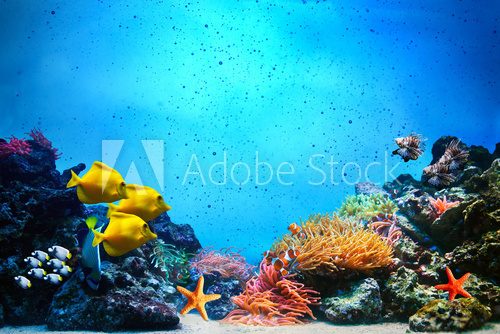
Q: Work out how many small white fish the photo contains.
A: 8